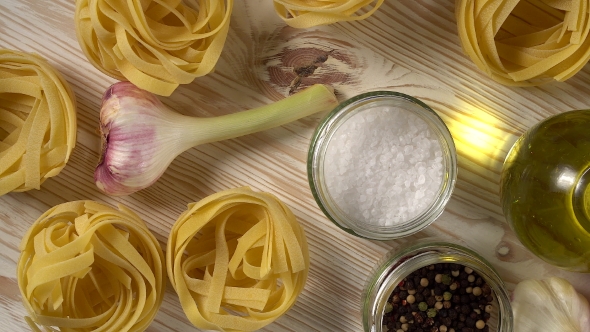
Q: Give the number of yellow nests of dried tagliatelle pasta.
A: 6